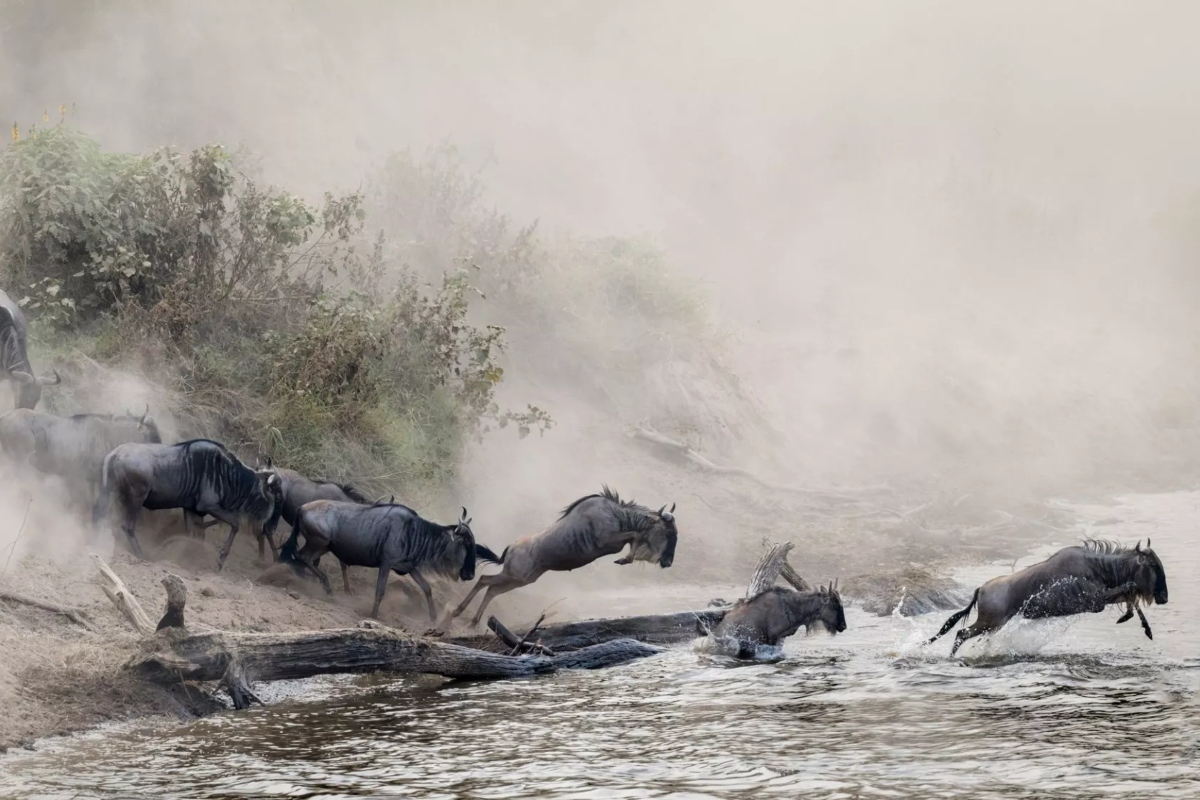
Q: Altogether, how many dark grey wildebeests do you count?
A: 8